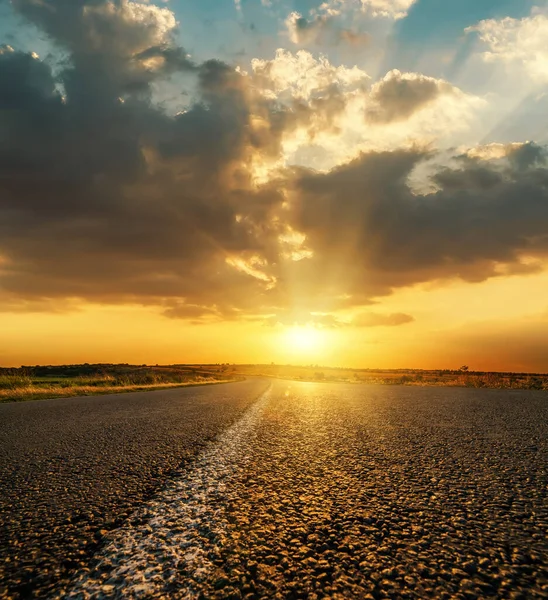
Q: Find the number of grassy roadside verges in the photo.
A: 2